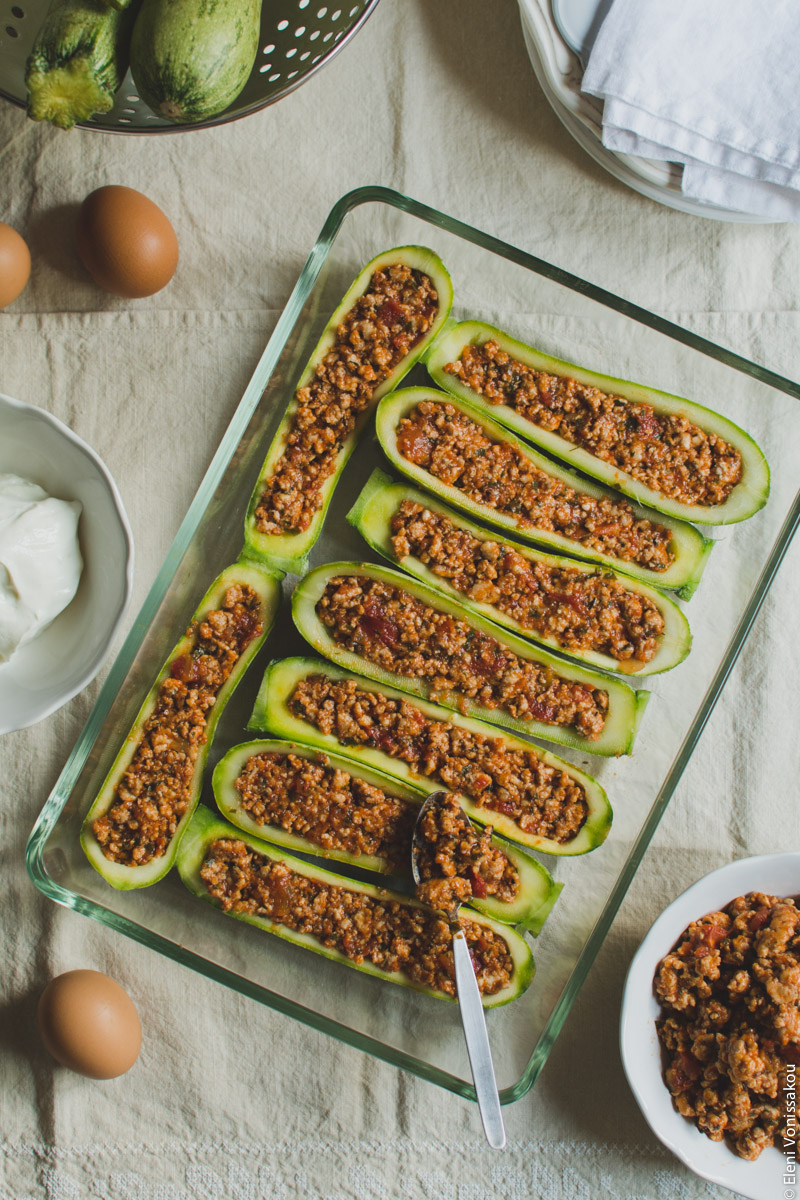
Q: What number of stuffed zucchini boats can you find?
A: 9